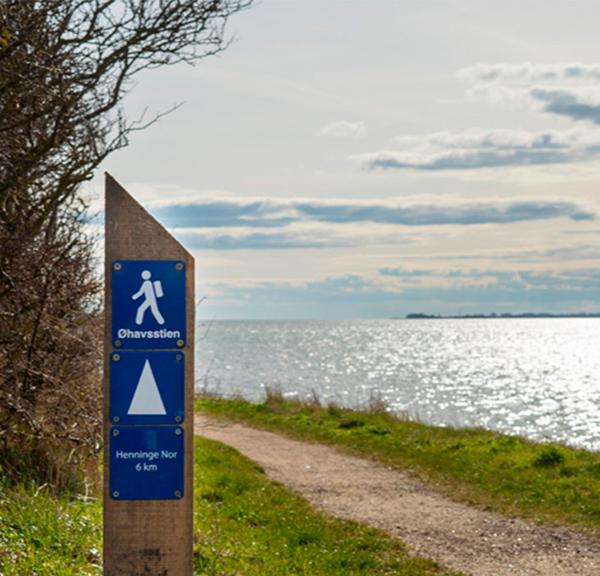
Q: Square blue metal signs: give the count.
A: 3